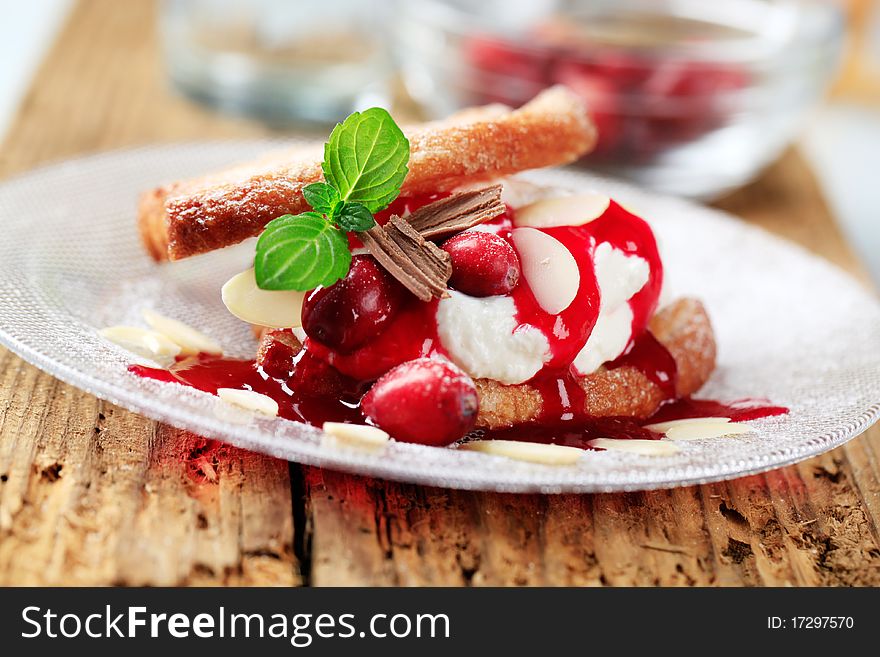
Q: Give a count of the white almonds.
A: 11